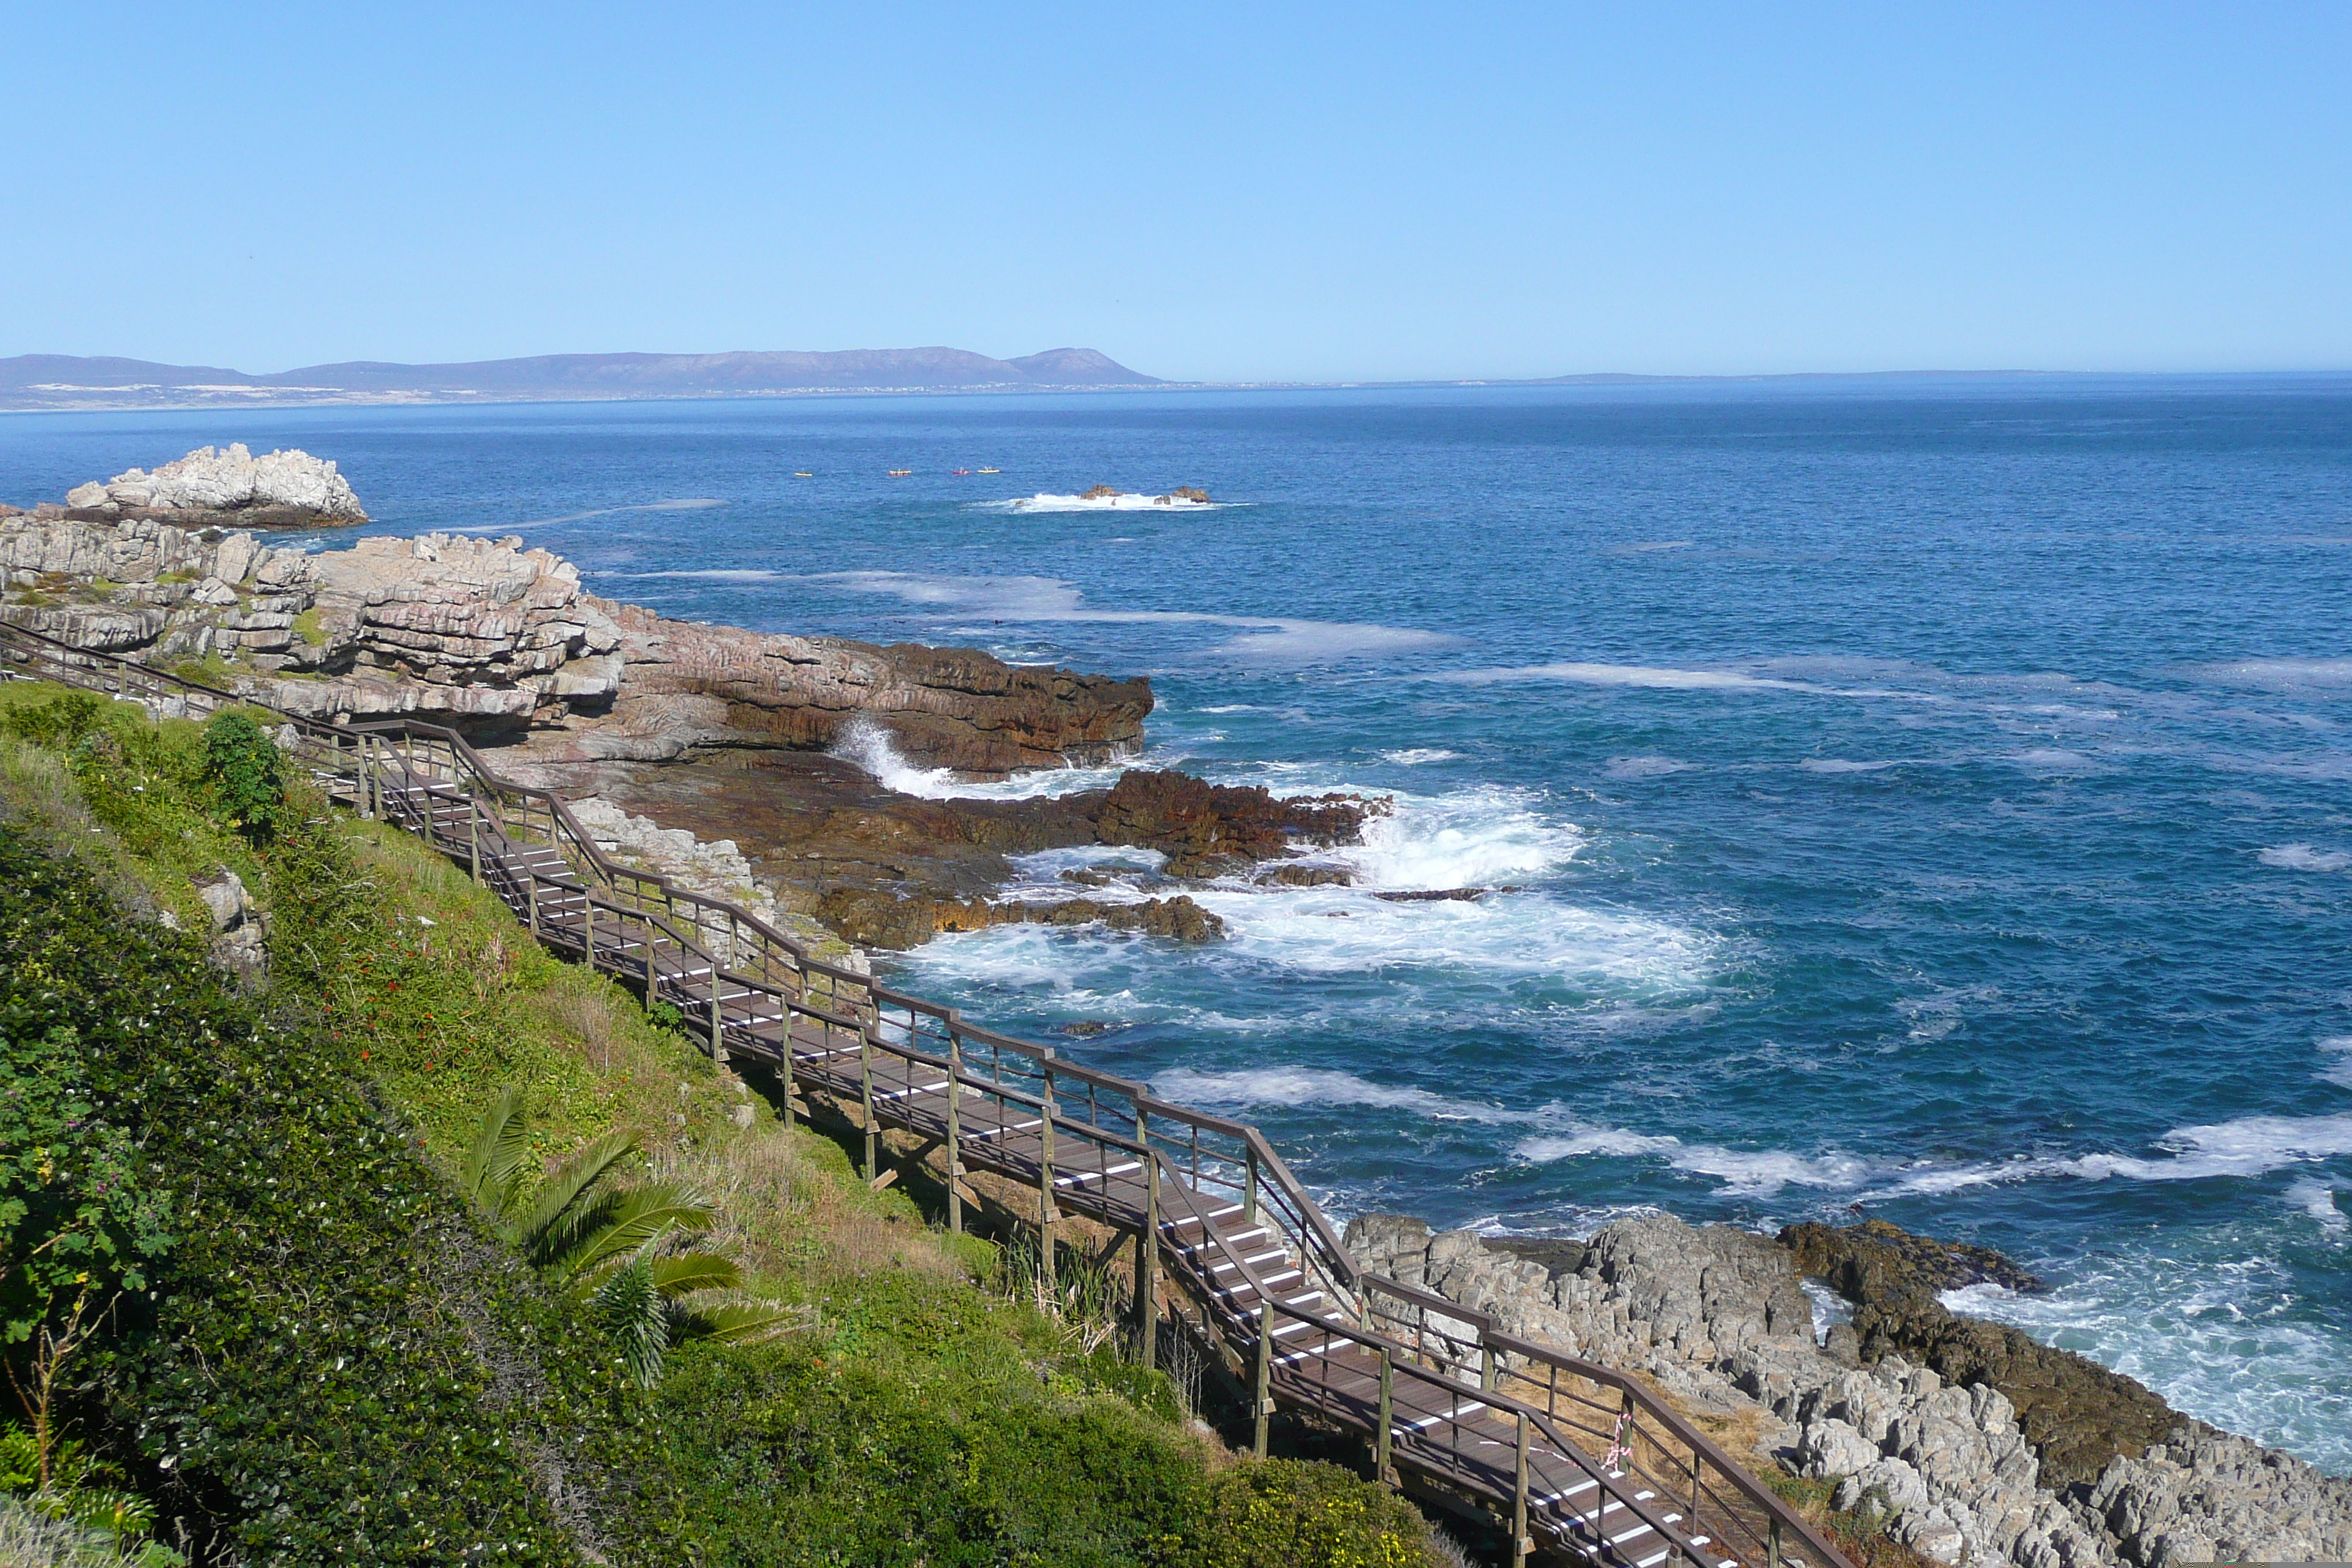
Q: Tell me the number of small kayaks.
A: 4